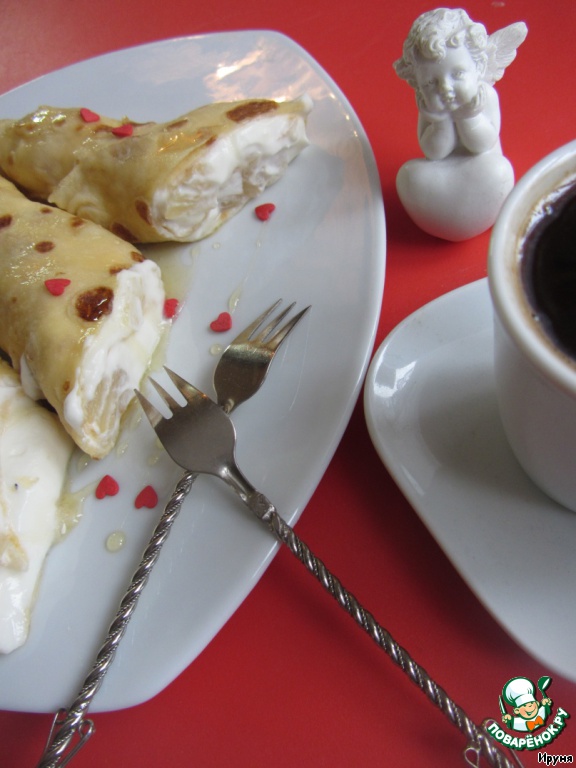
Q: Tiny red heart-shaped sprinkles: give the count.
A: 8